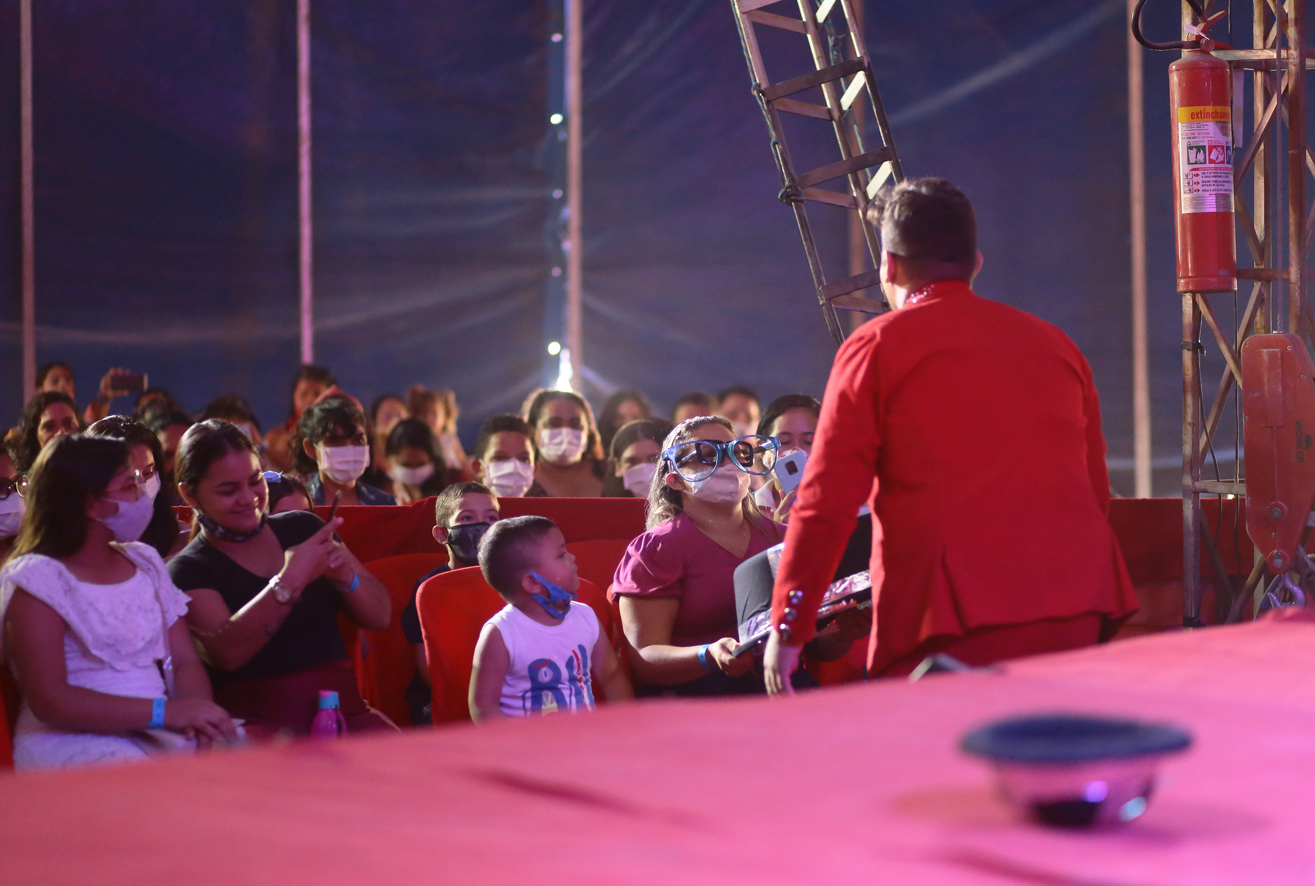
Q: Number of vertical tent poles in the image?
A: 5